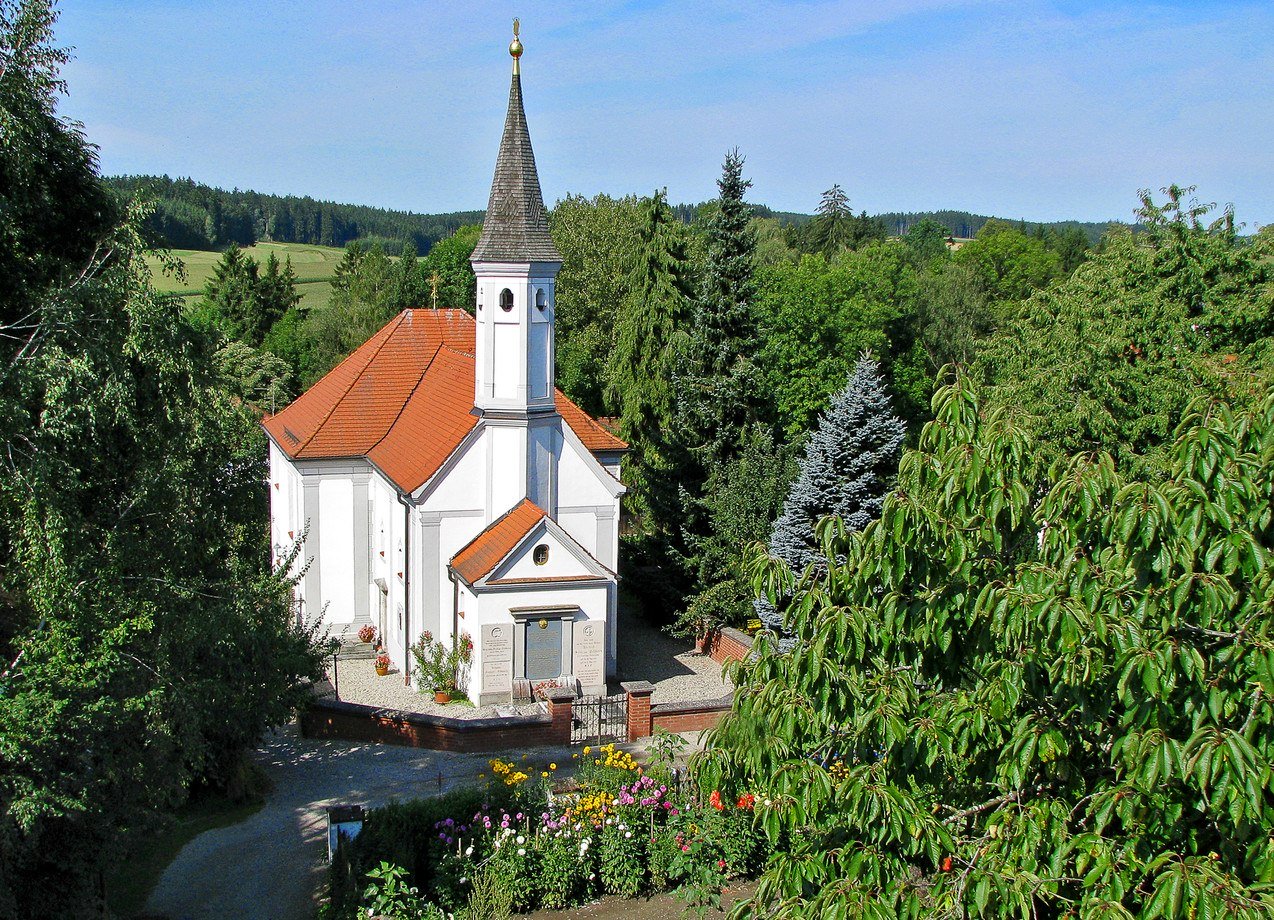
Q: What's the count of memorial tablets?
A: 3